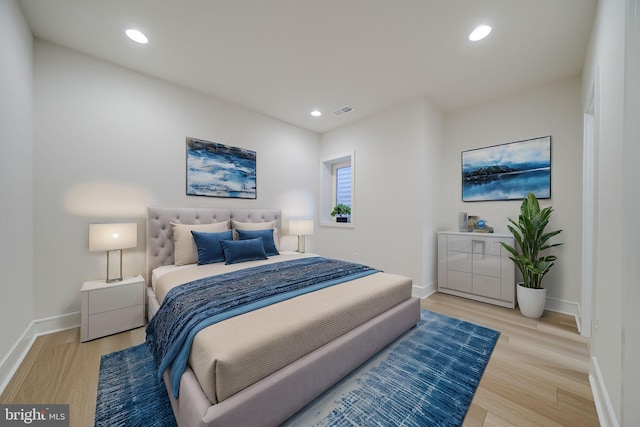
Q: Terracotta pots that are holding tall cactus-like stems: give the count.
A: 0